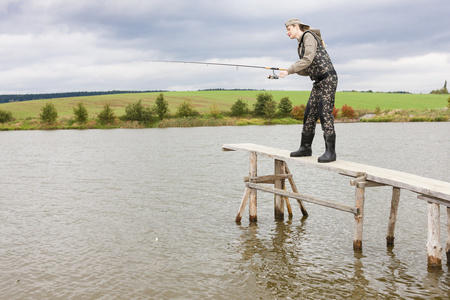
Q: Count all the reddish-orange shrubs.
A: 3